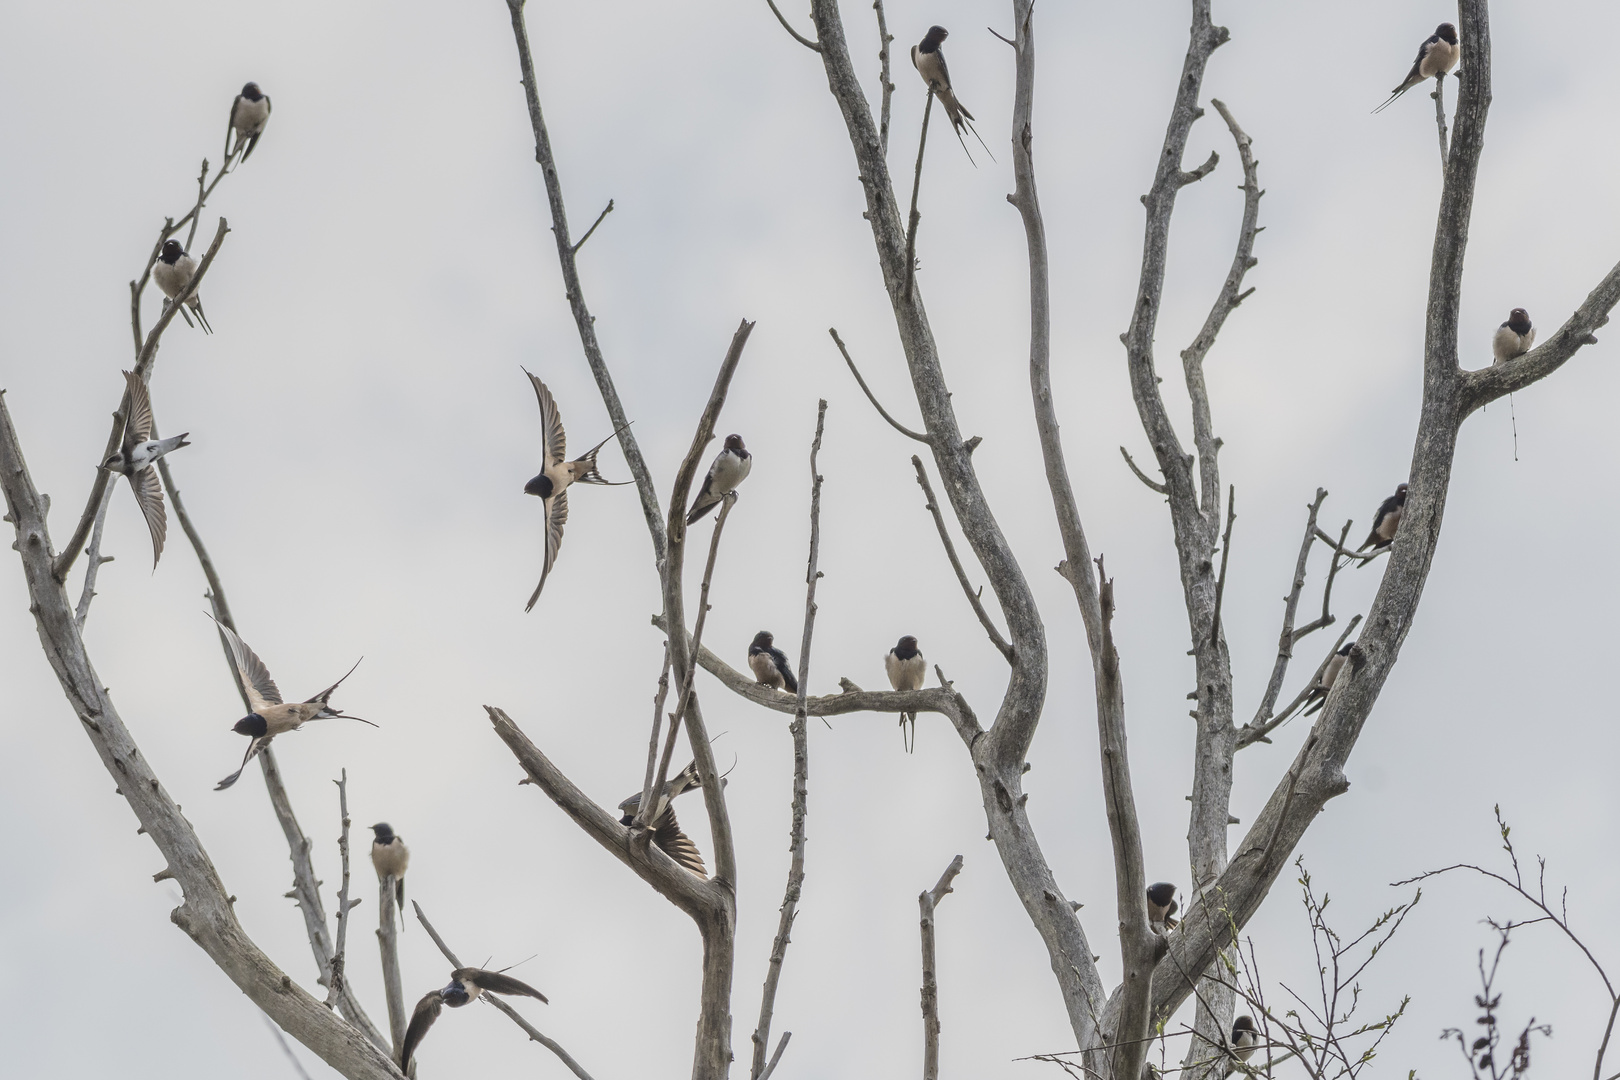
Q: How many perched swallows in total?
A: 13